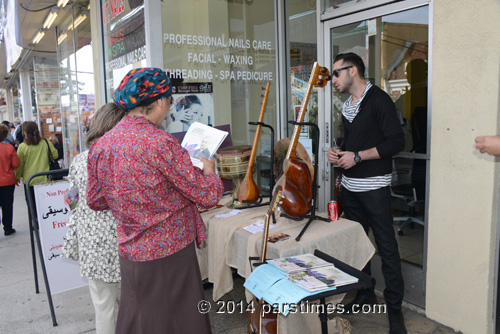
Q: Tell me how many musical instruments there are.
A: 5